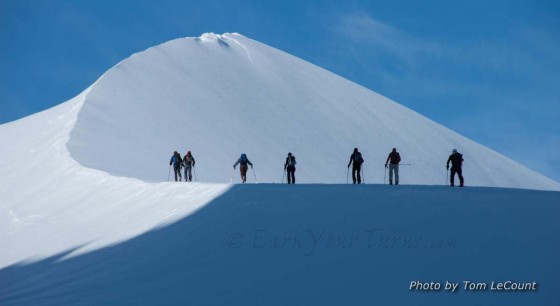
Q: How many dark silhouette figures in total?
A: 7